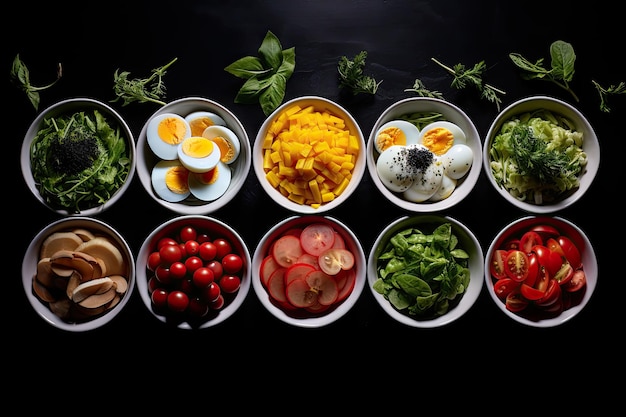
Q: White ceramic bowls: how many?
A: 10